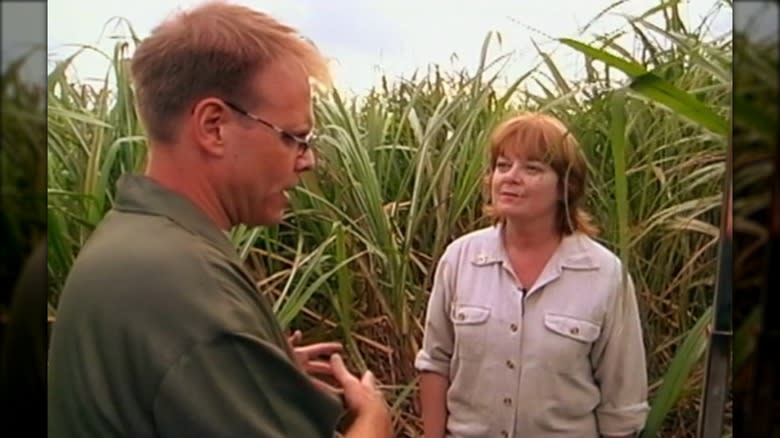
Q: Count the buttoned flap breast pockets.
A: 2